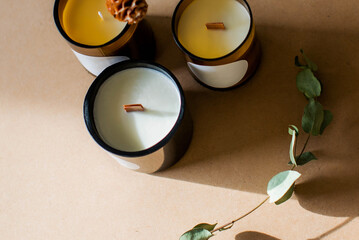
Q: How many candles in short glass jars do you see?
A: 3